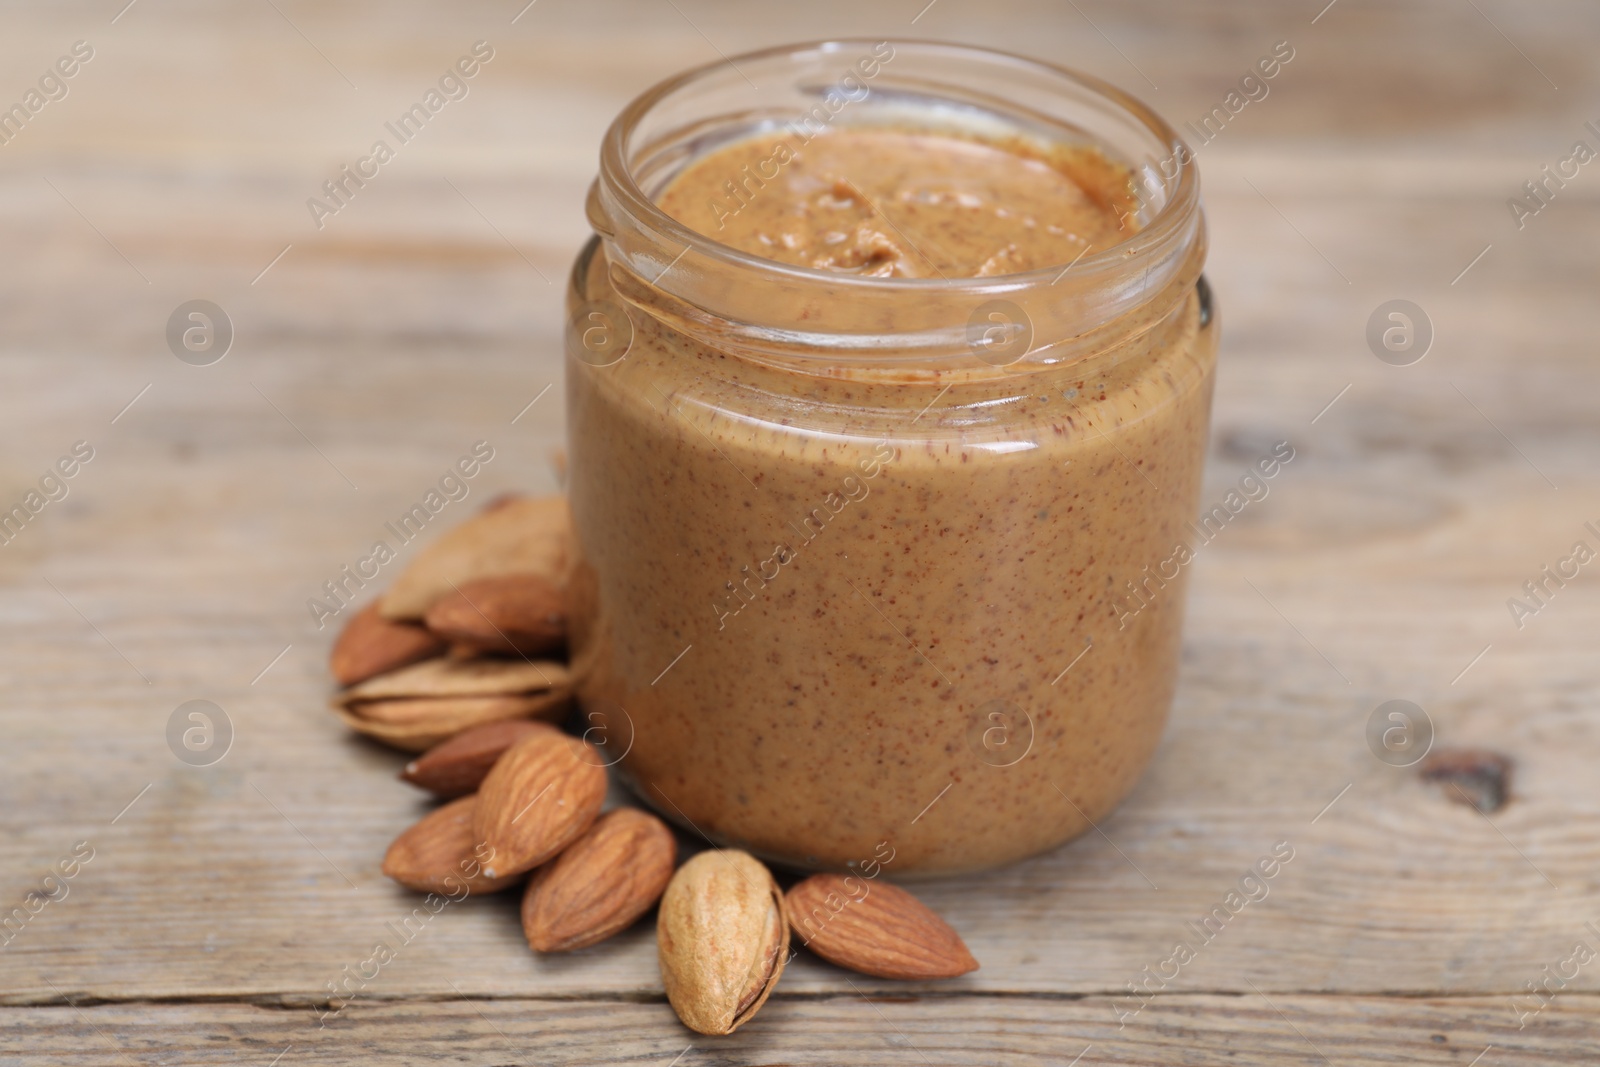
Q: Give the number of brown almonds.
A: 7